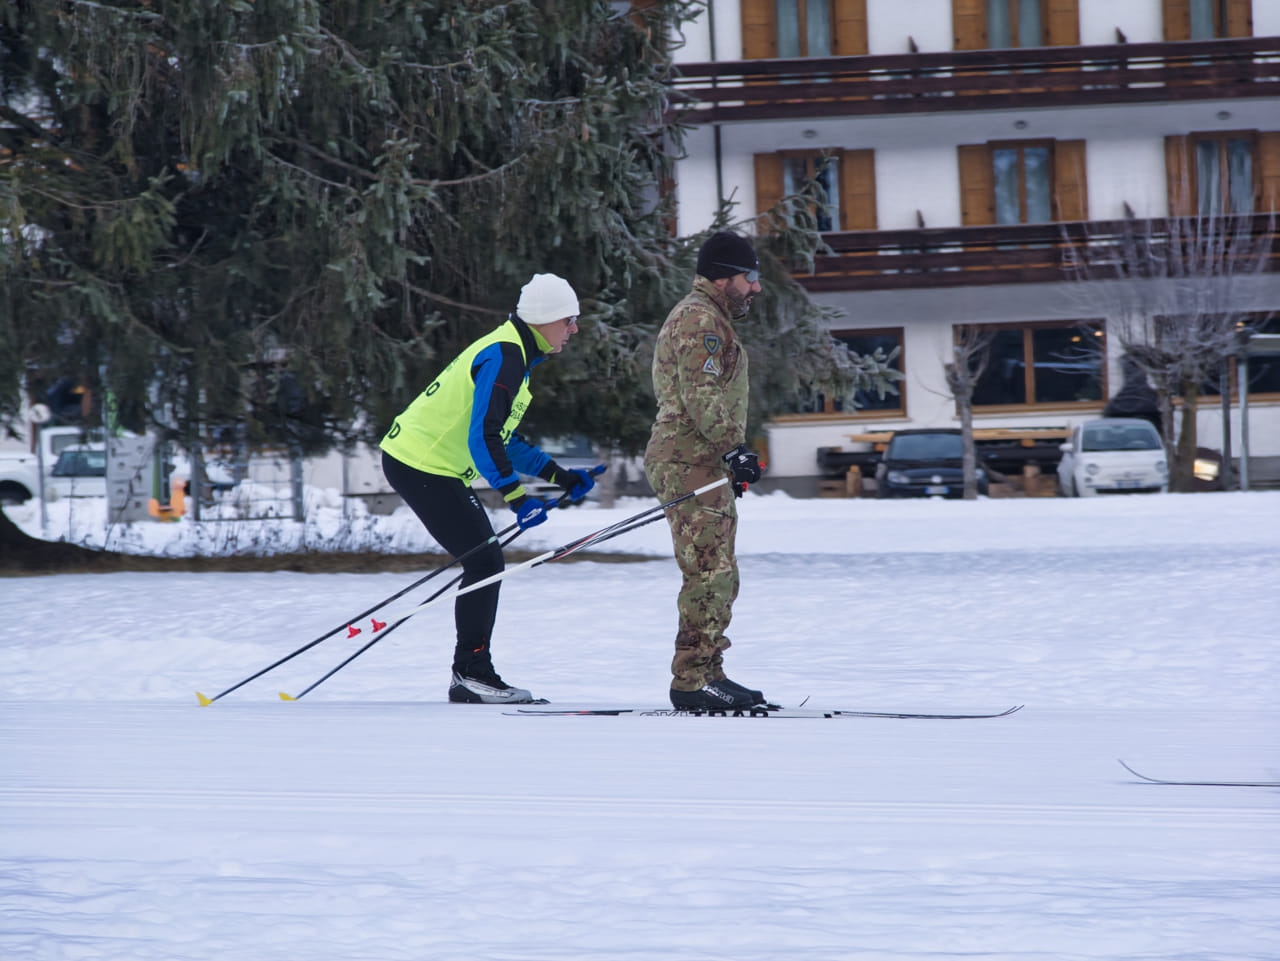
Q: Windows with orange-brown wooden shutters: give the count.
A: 6